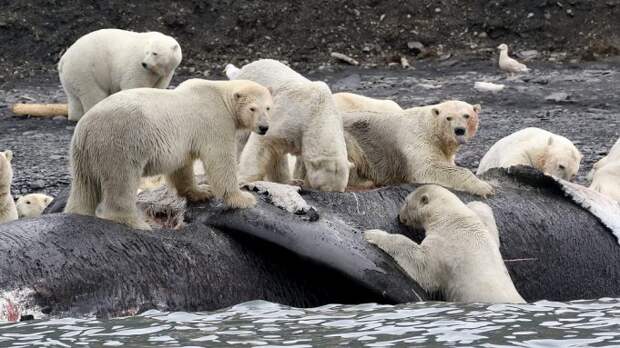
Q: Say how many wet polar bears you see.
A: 1